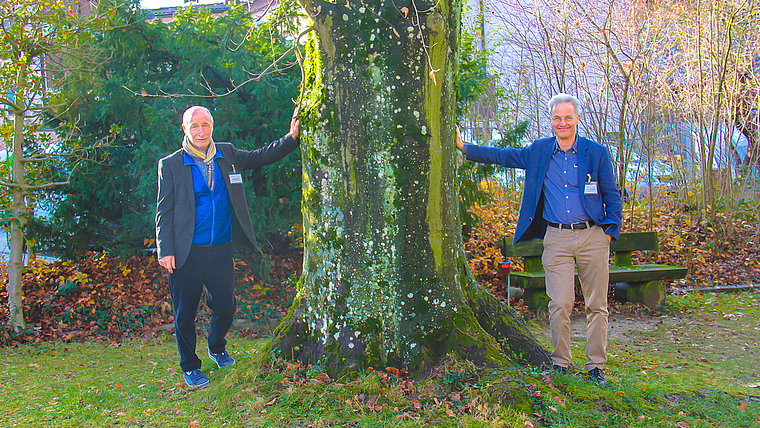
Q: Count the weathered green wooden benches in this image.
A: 1